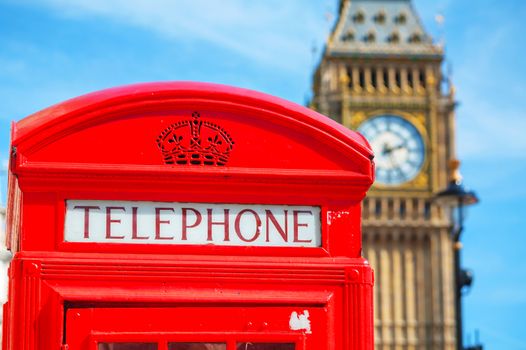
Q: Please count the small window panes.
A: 3